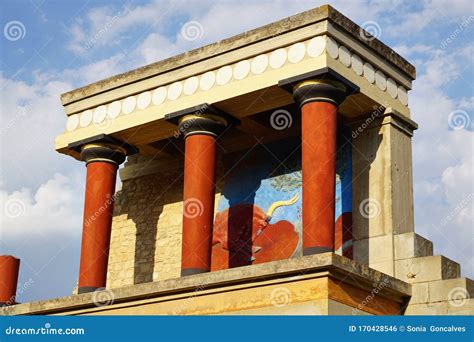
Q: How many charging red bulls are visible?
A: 1